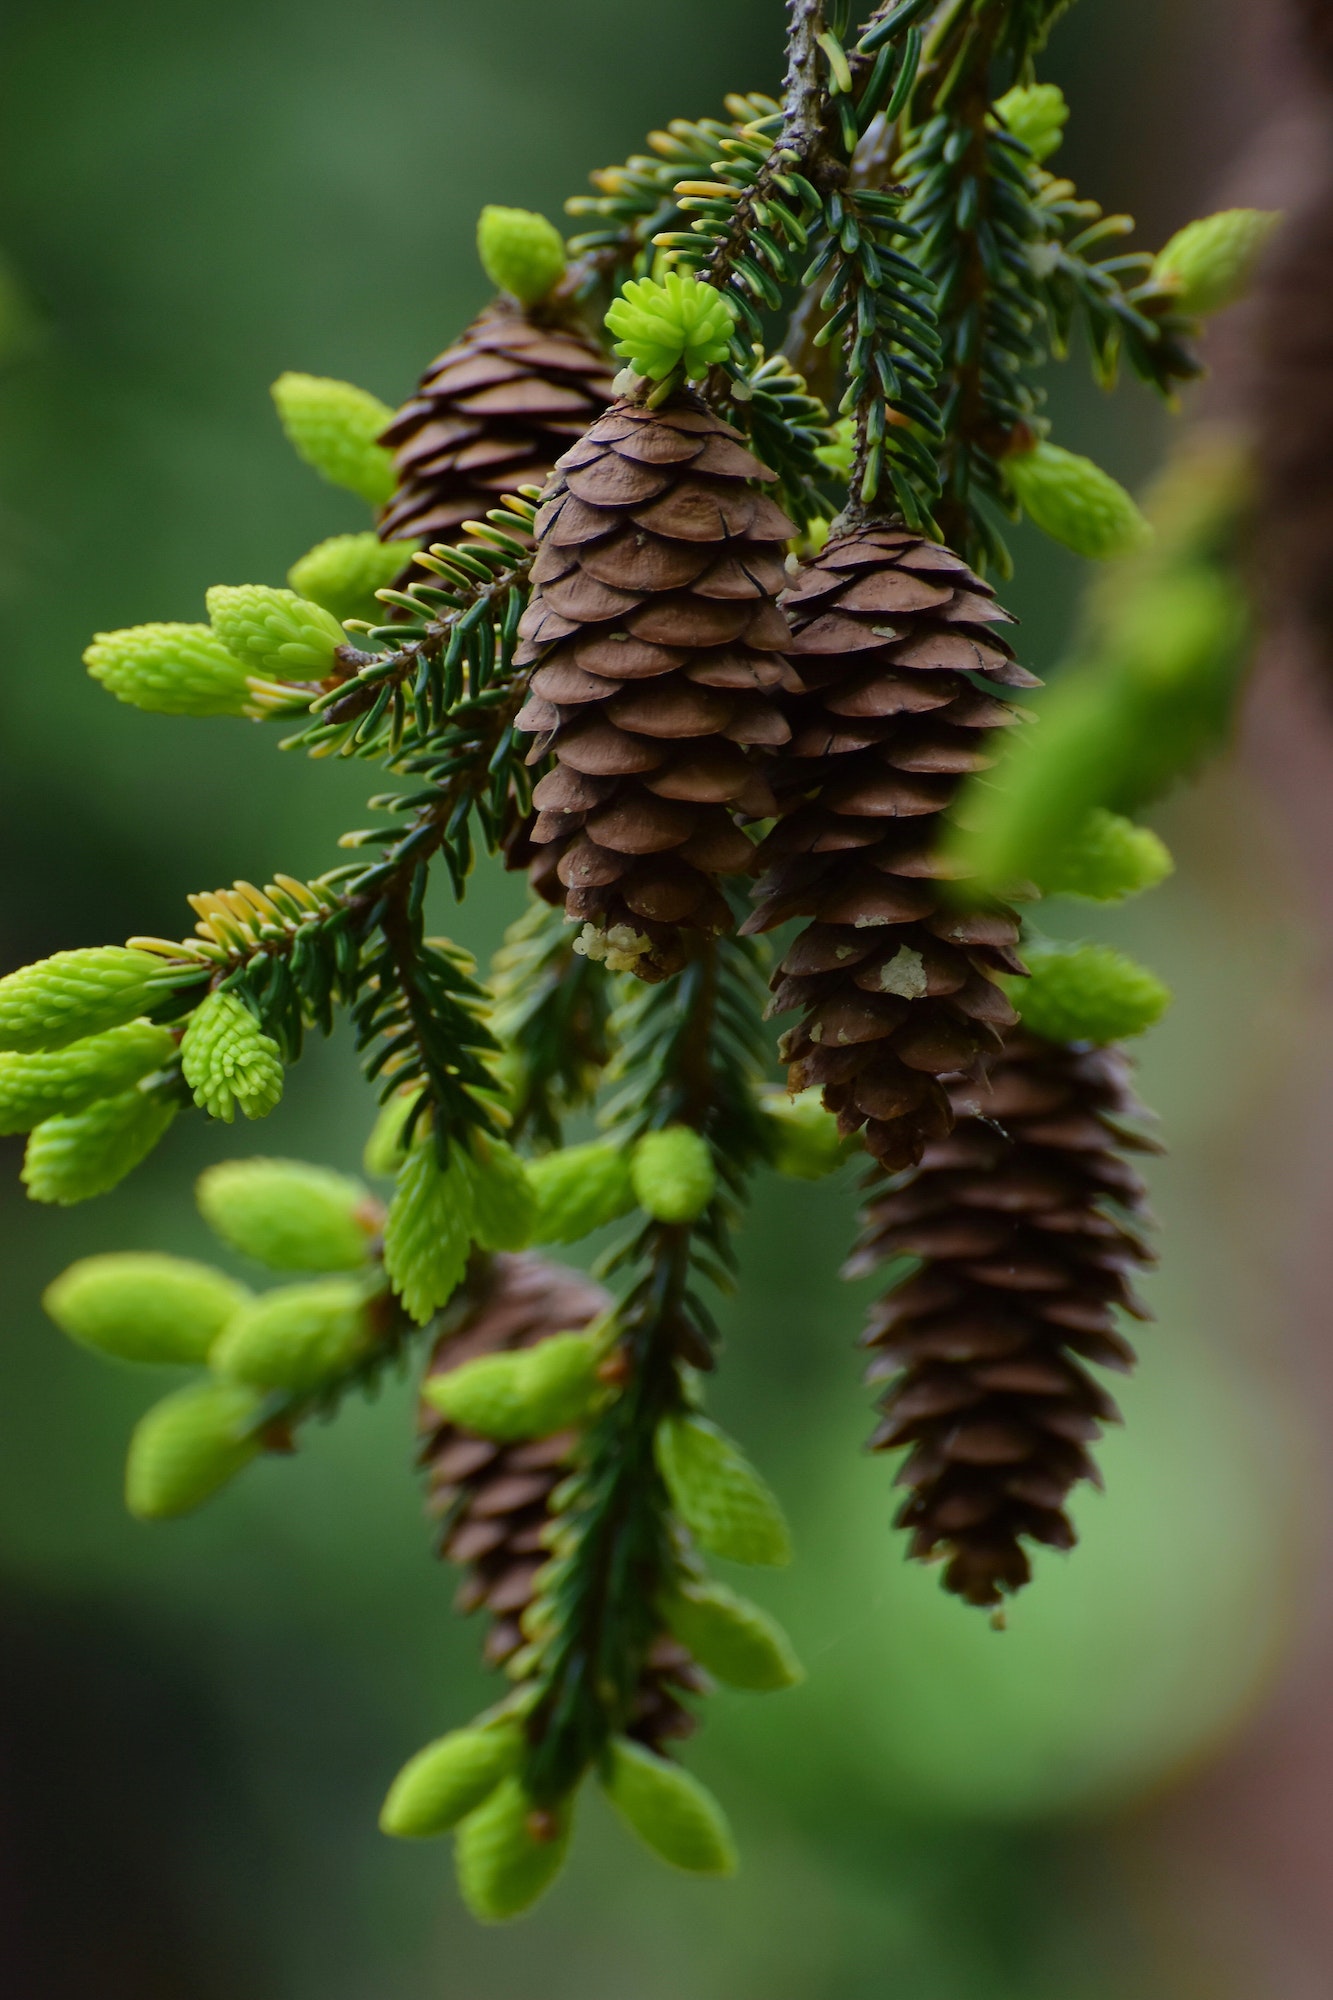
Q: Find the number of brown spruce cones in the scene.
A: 5